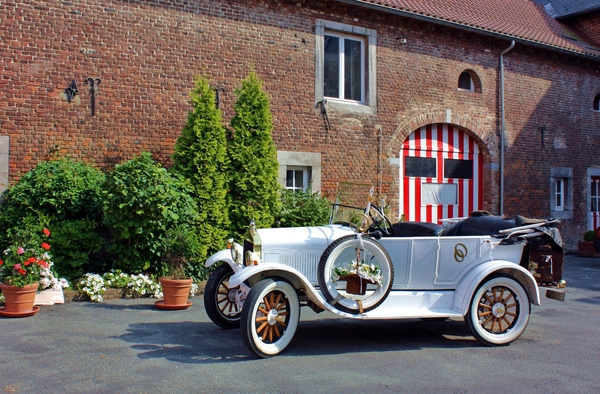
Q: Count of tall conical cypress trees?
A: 2